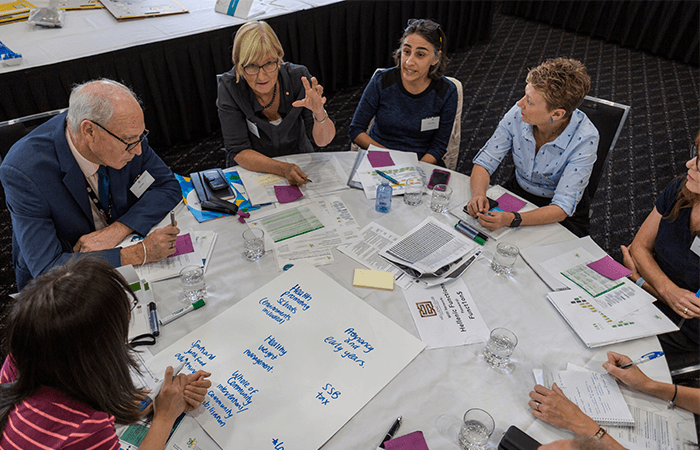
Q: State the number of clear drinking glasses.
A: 7